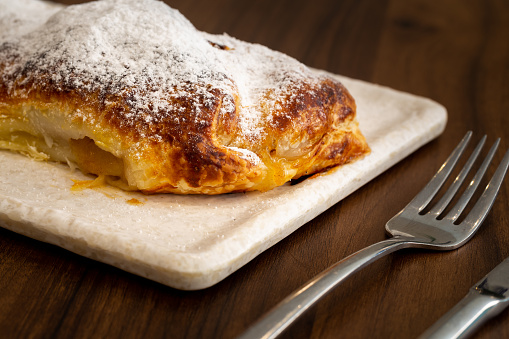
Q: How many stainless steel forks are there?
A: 1